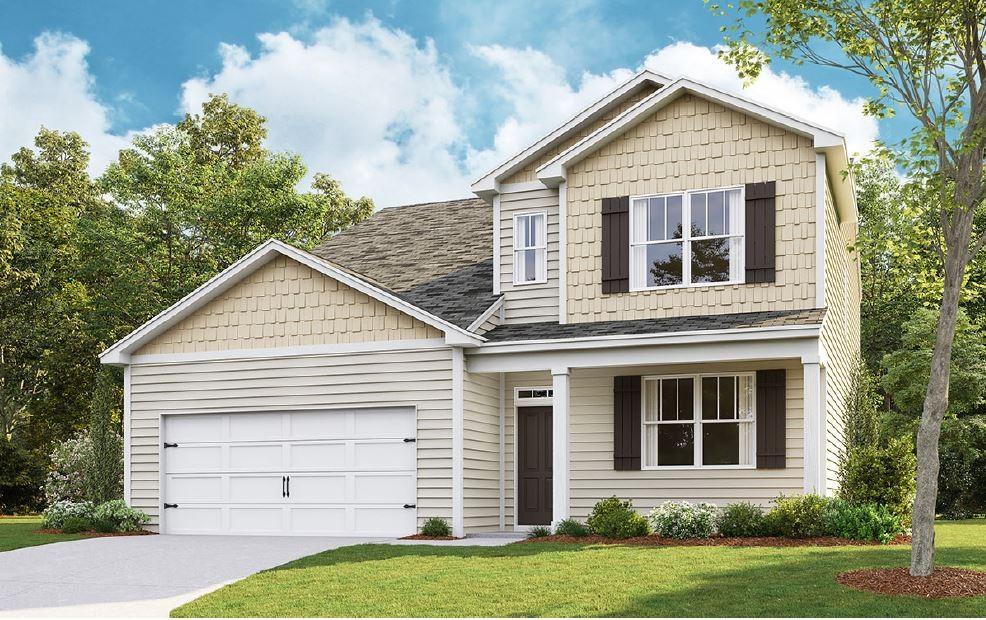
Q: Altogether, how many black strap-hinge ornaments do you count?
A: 4